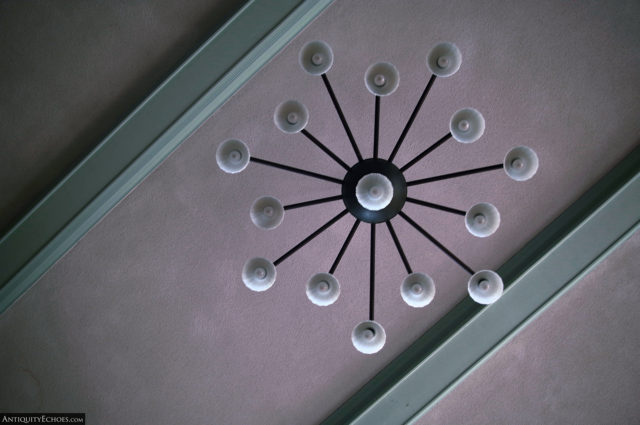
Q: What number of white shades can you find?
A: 15